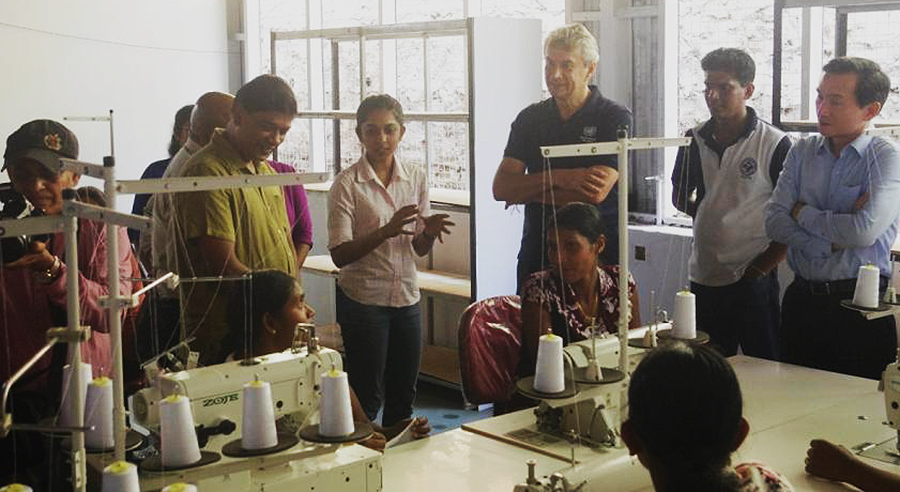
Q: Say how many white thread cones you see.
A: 11